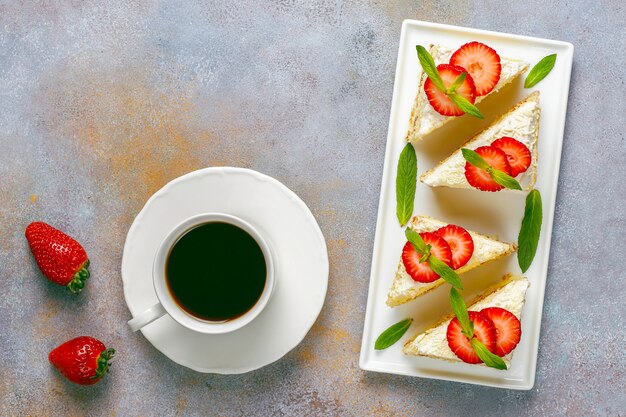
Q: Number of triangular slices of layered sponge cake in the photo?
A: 4